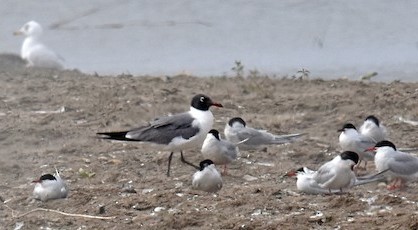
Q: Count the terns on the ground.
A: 9